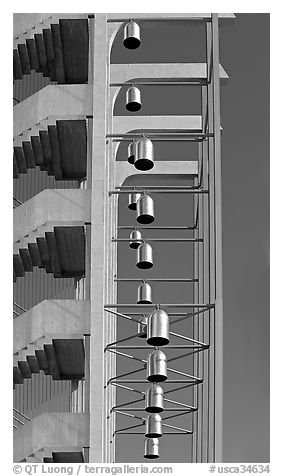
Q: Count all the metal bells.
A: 15